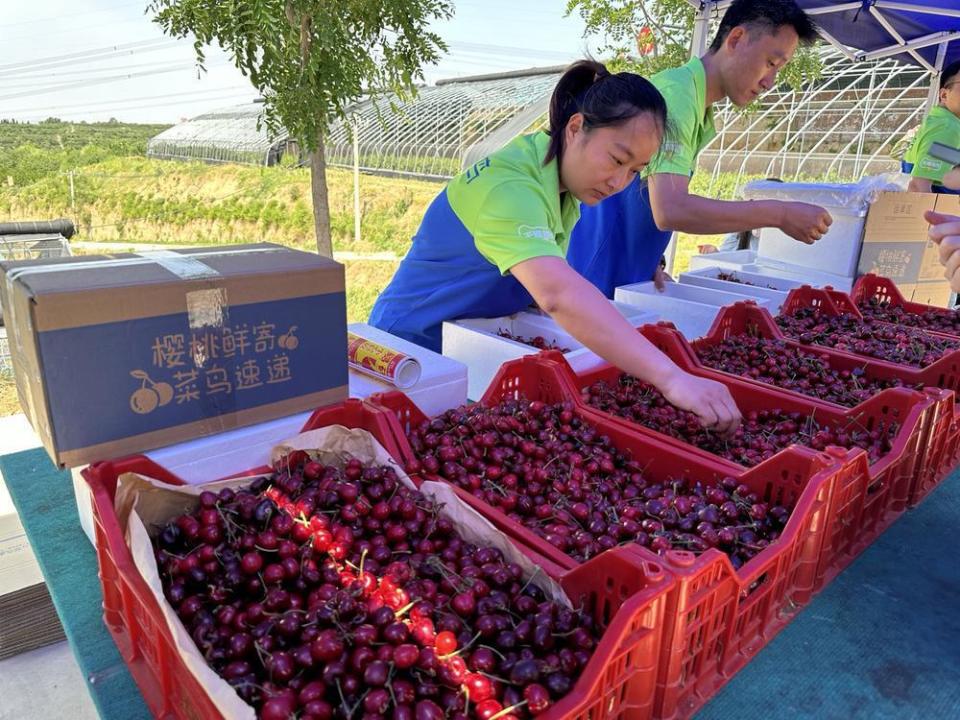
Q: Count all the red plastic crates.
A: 6